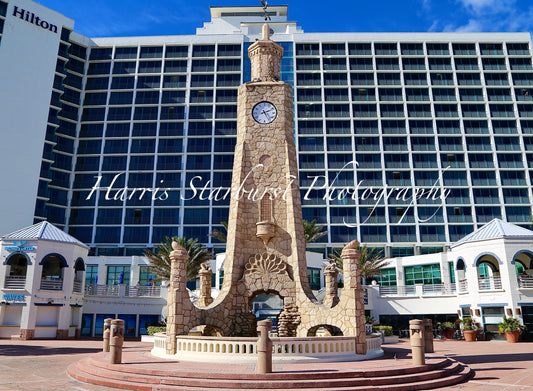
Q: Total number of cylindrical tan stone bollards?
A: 5